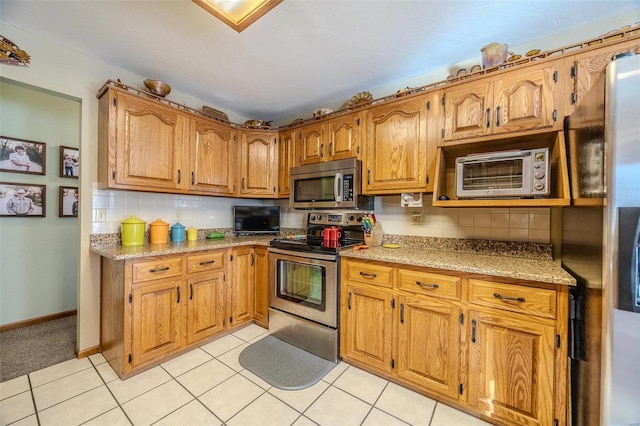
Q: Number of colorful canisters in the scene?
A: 4